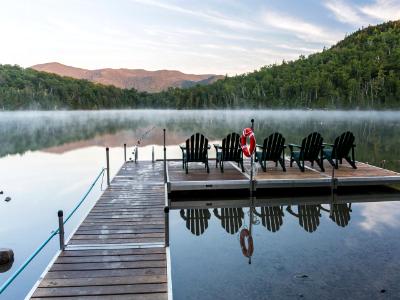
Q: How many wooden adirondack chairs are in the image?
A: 5